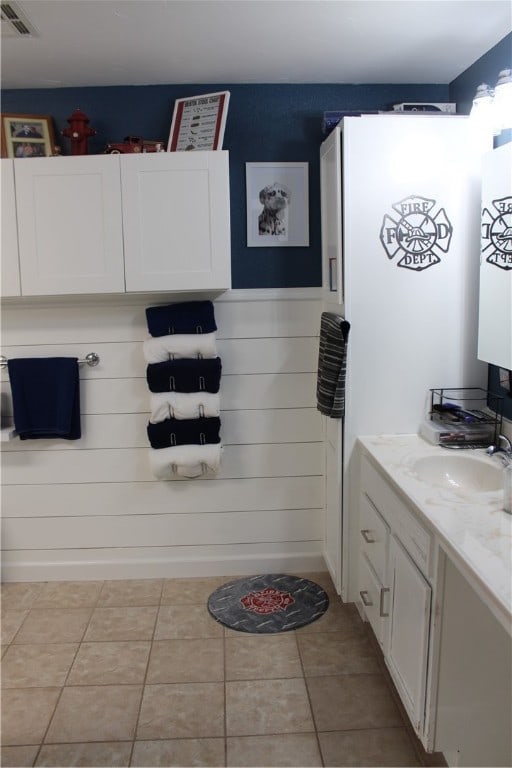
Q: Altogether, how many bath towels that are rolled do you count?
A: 6